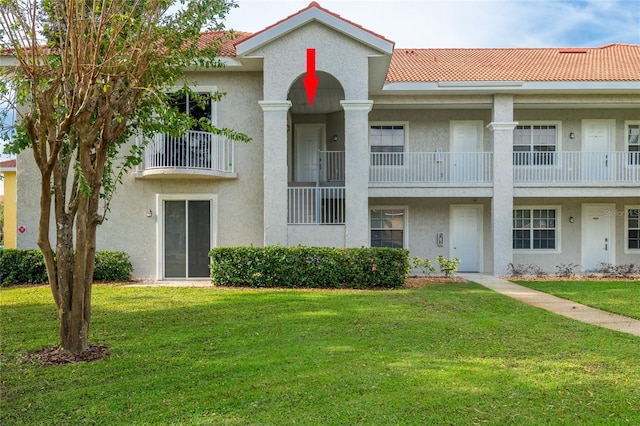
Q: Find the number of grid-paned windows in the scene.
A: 6